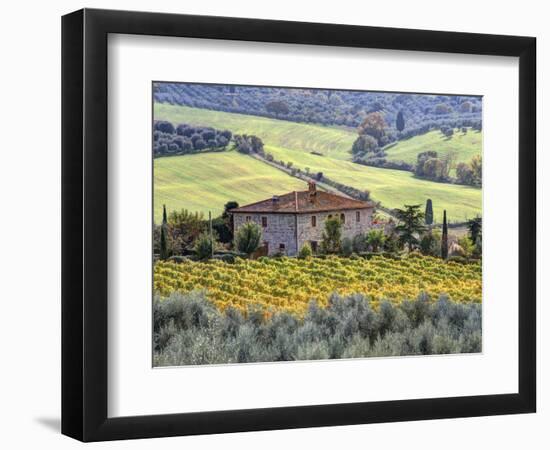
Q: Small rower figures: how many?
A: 0